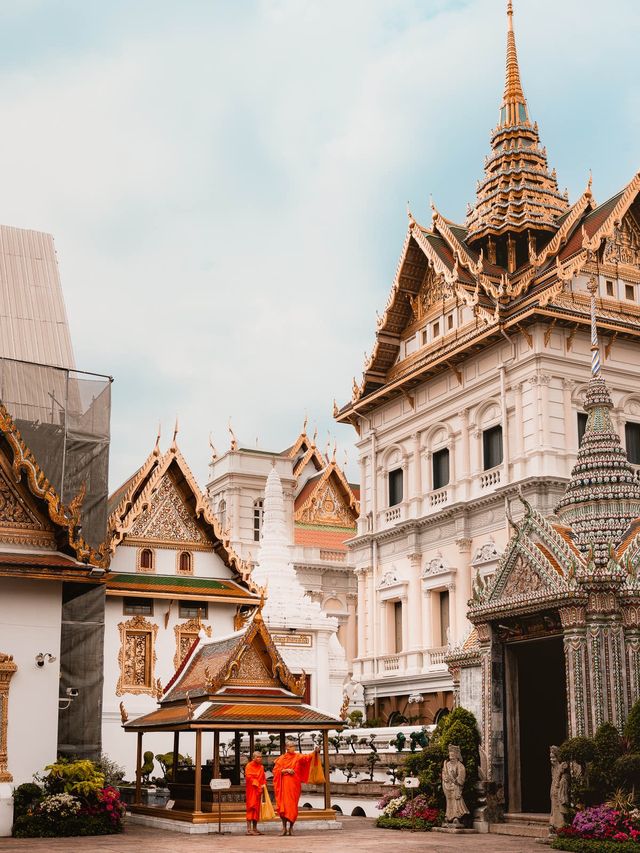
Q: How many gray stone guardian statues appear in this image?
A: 2